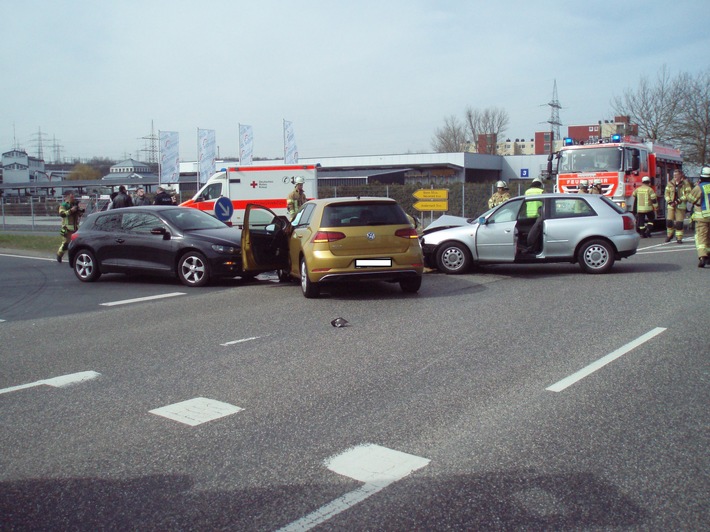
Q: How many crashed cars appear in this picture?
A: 3